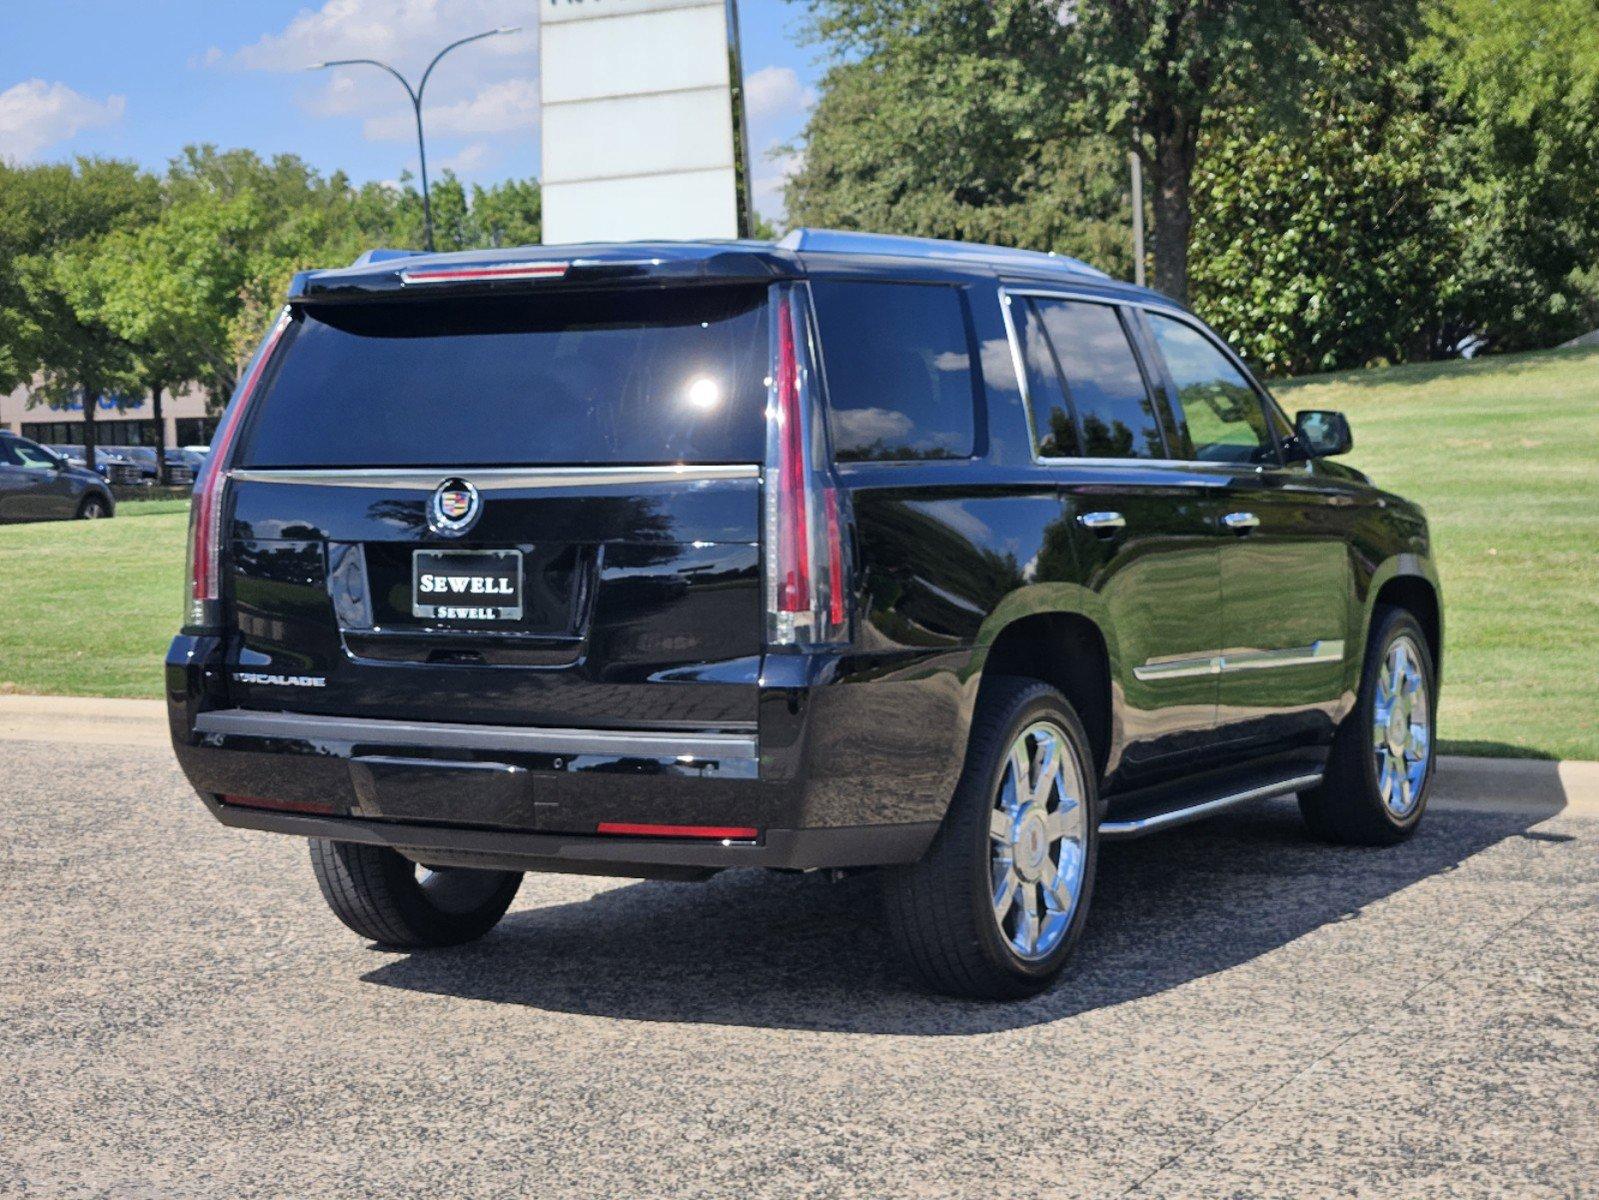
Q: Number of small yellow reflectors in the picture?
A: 0